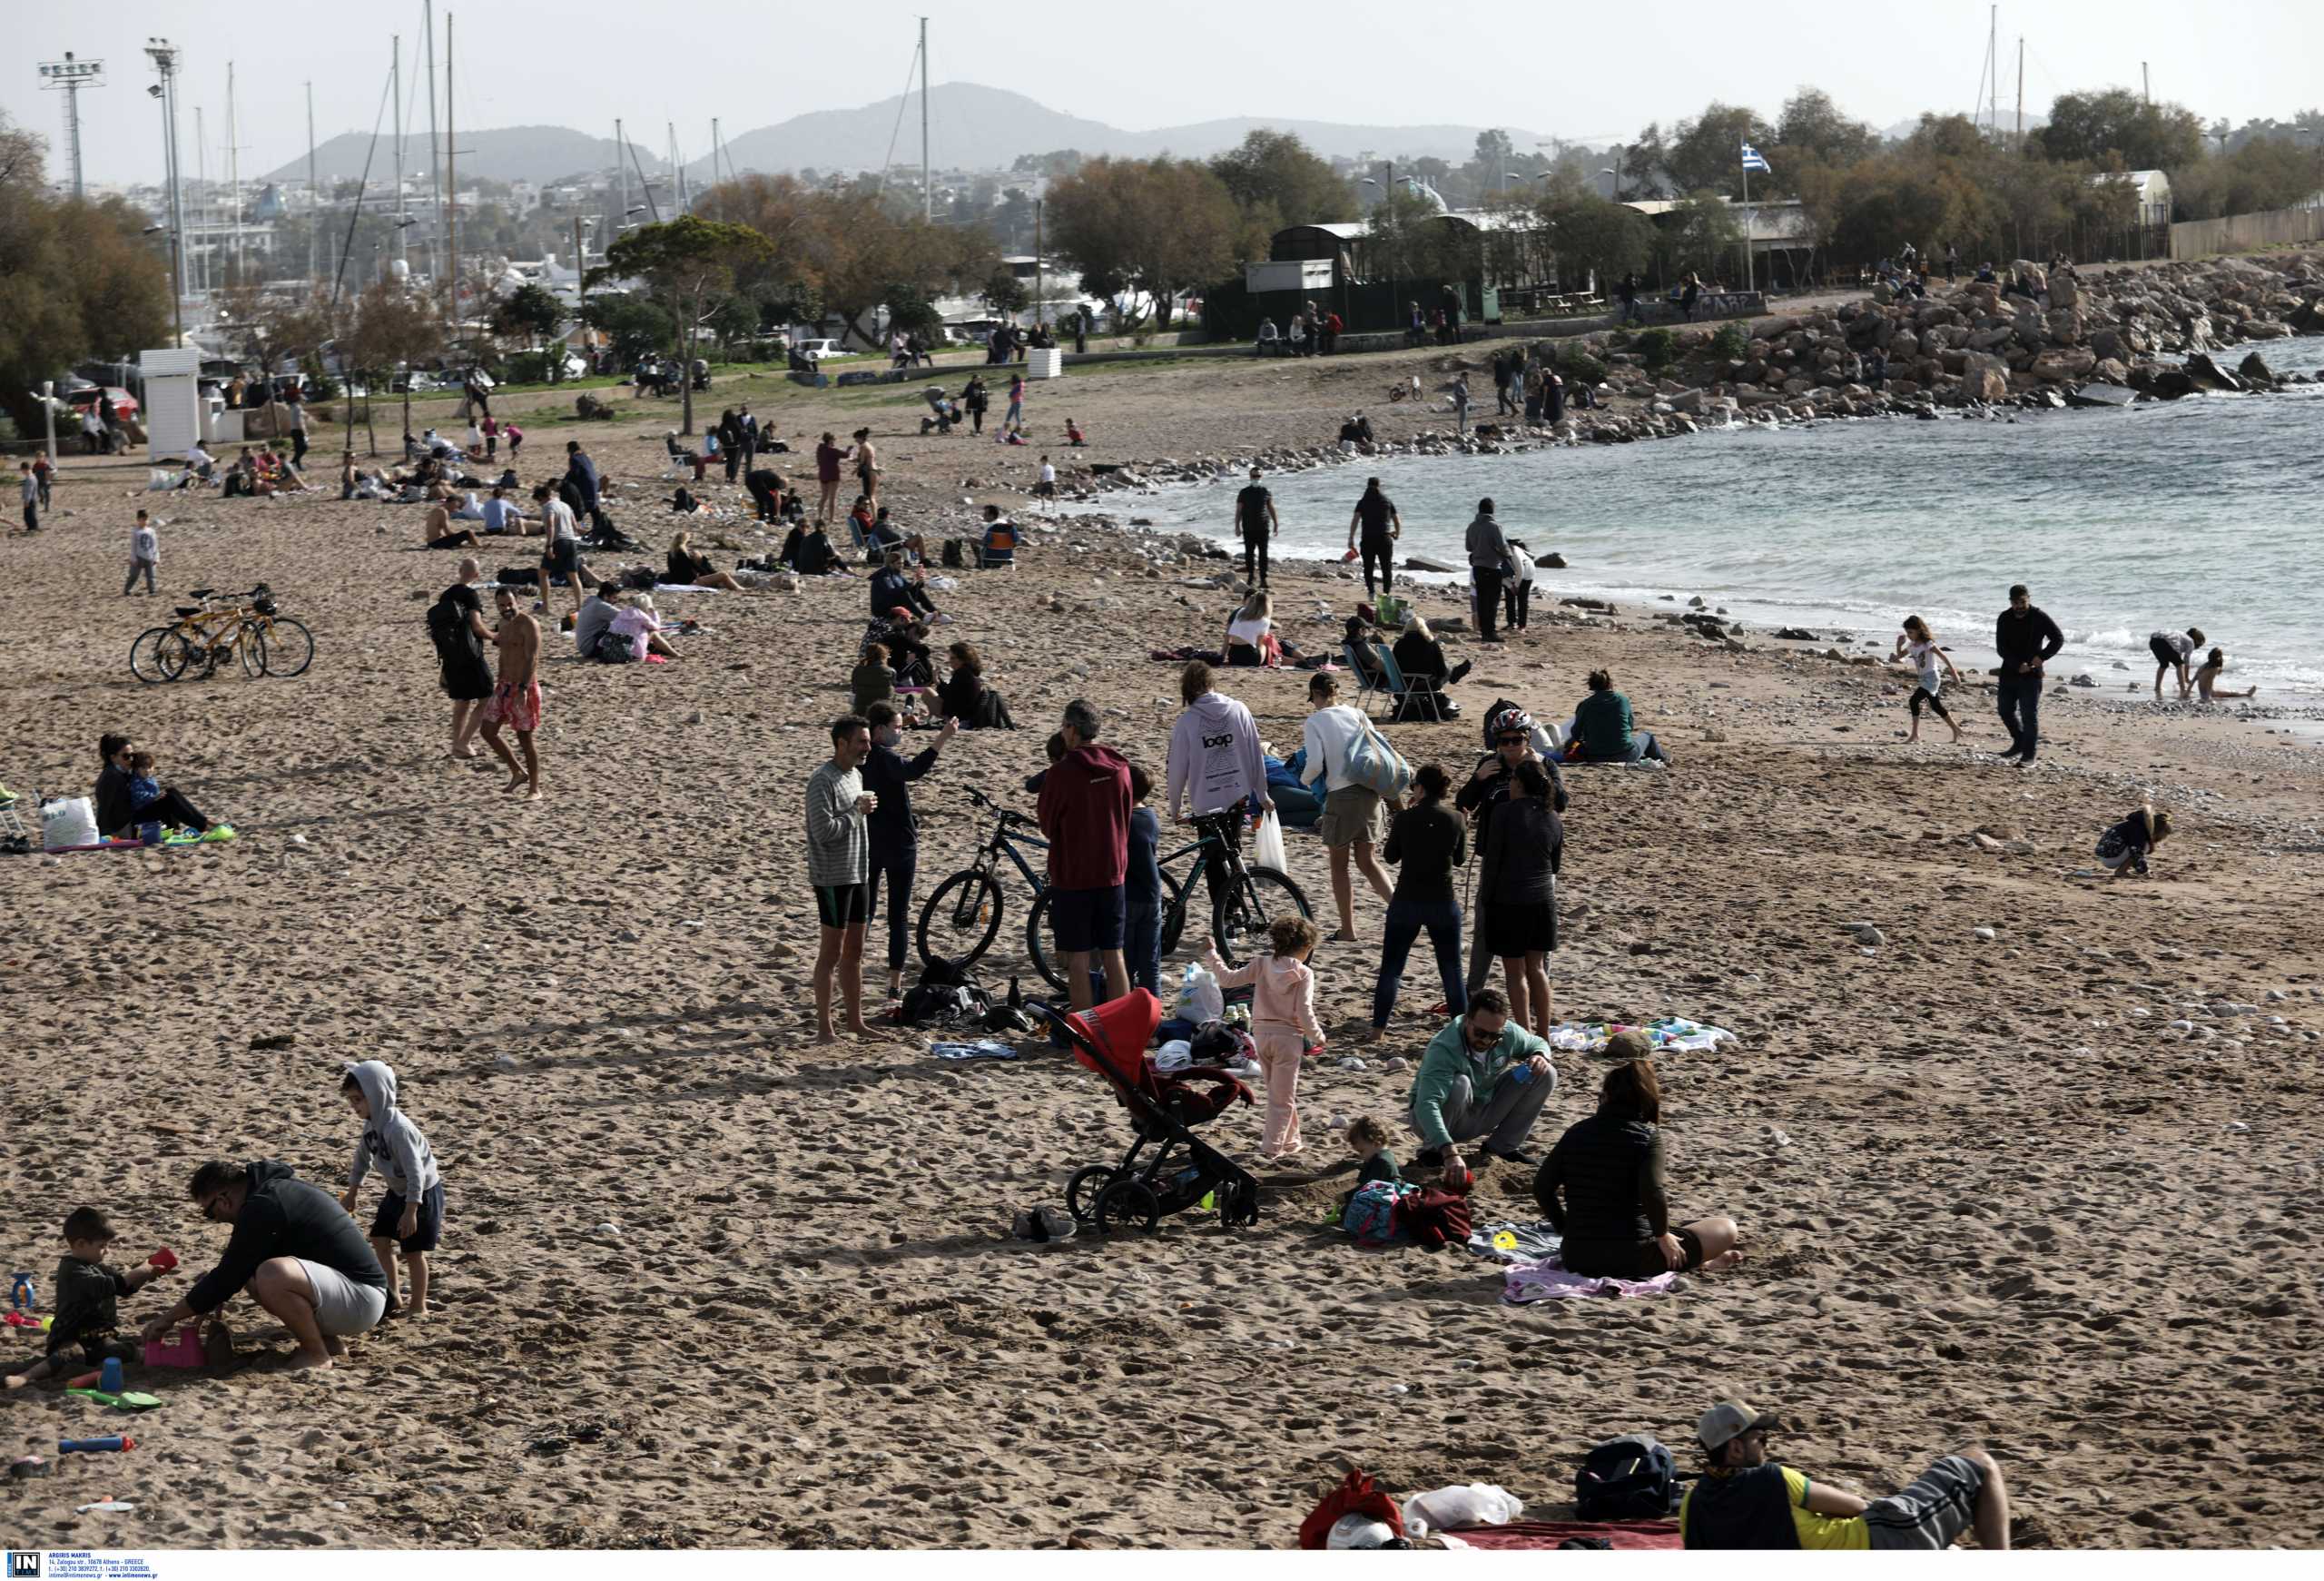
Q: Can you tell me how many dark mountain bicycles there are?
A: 2